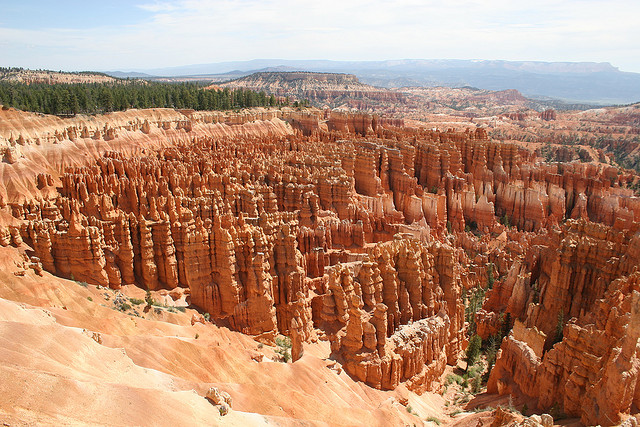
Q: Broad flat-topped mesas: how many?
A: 1